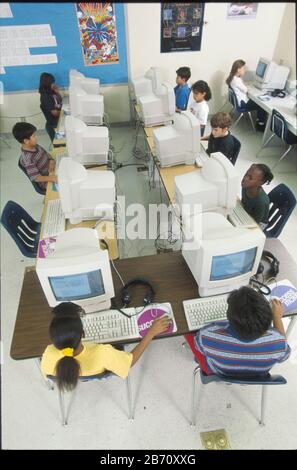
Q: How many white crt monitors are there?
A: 11